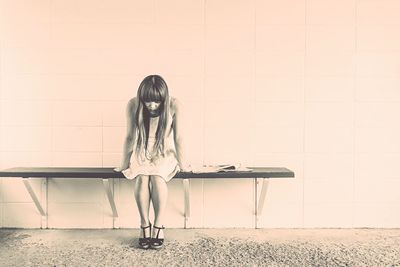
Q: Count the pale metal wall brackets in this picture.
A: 4